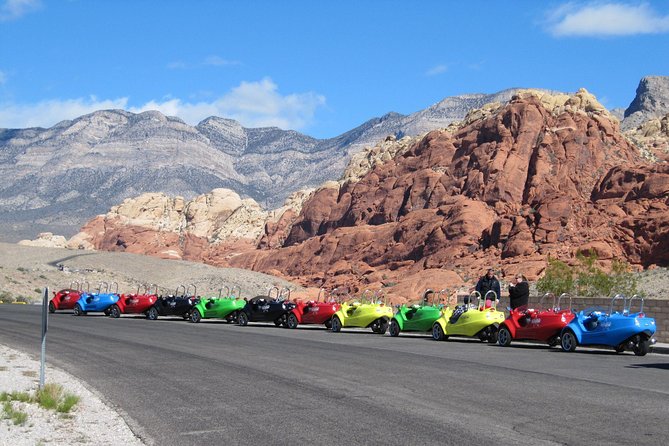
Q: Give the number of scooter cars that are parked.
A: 12